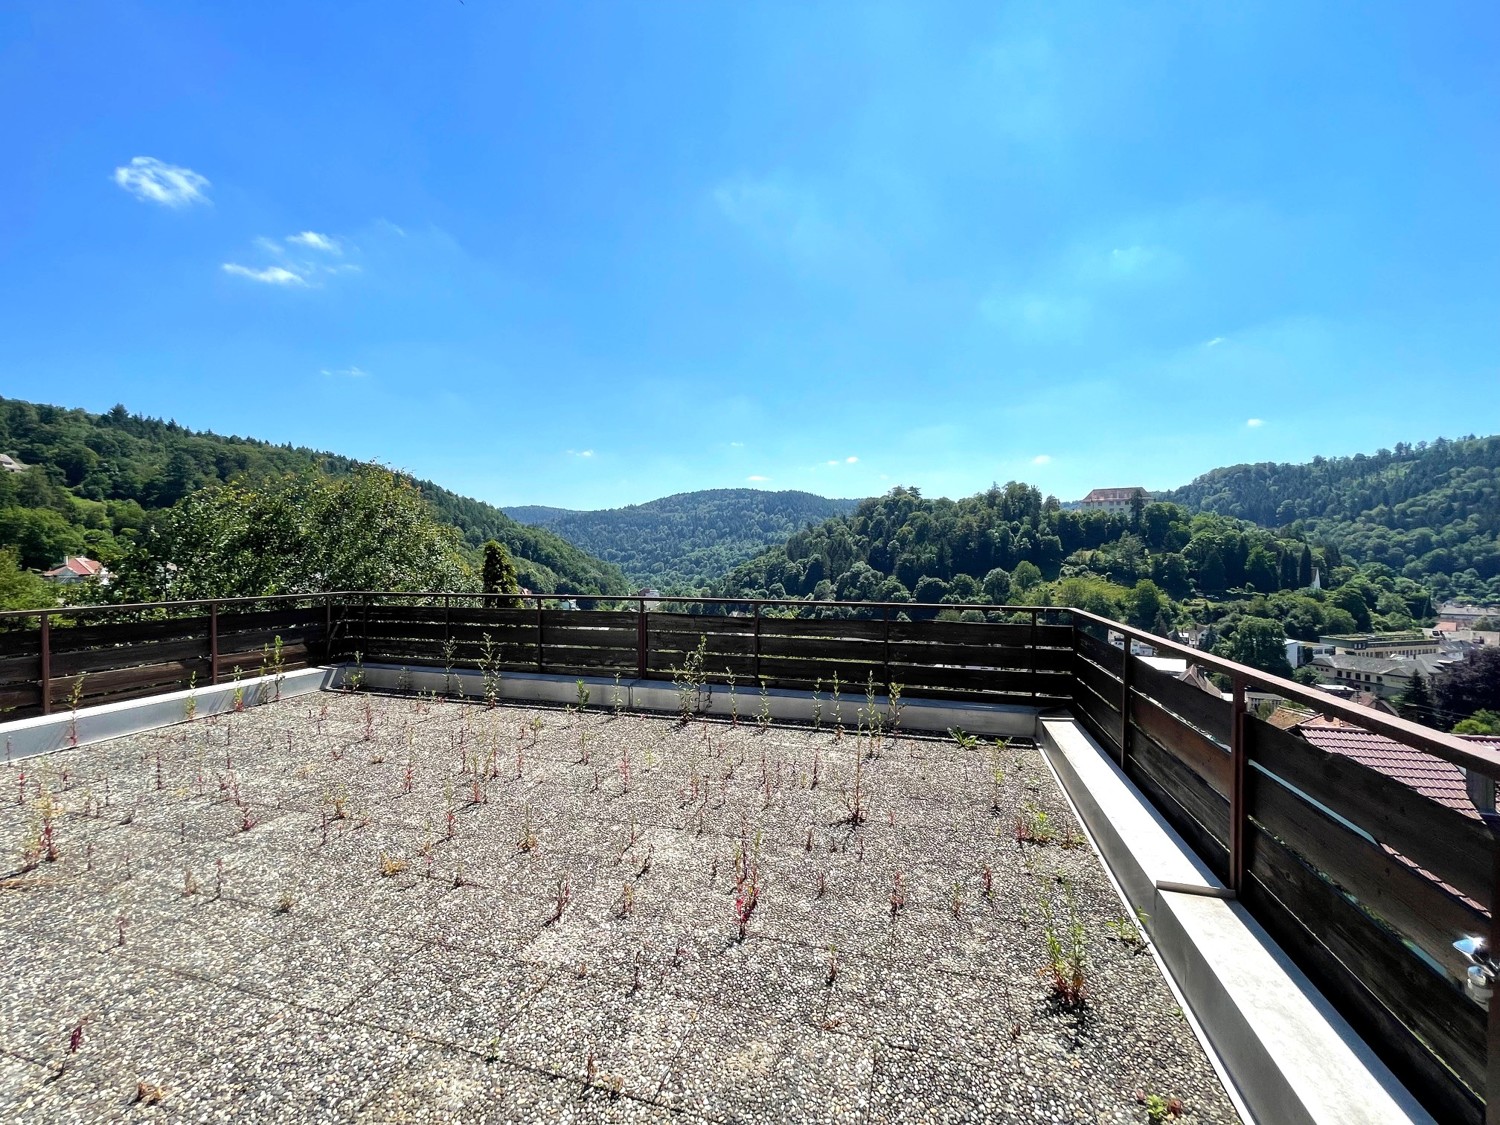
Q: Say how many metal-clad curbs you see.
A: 3